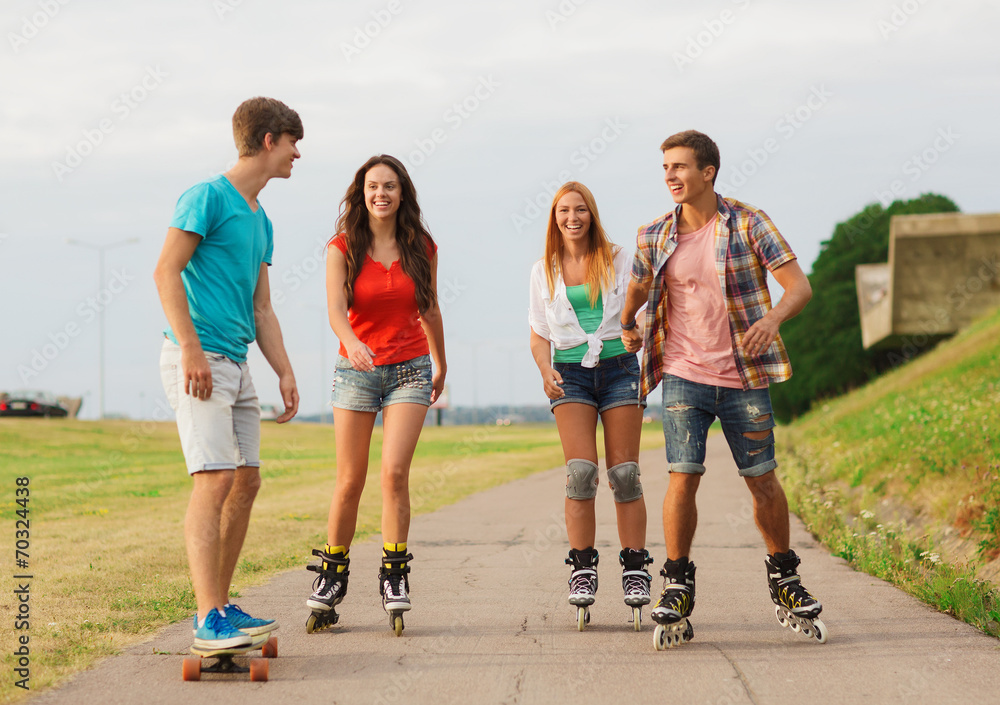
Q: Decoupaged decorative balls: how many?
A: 0